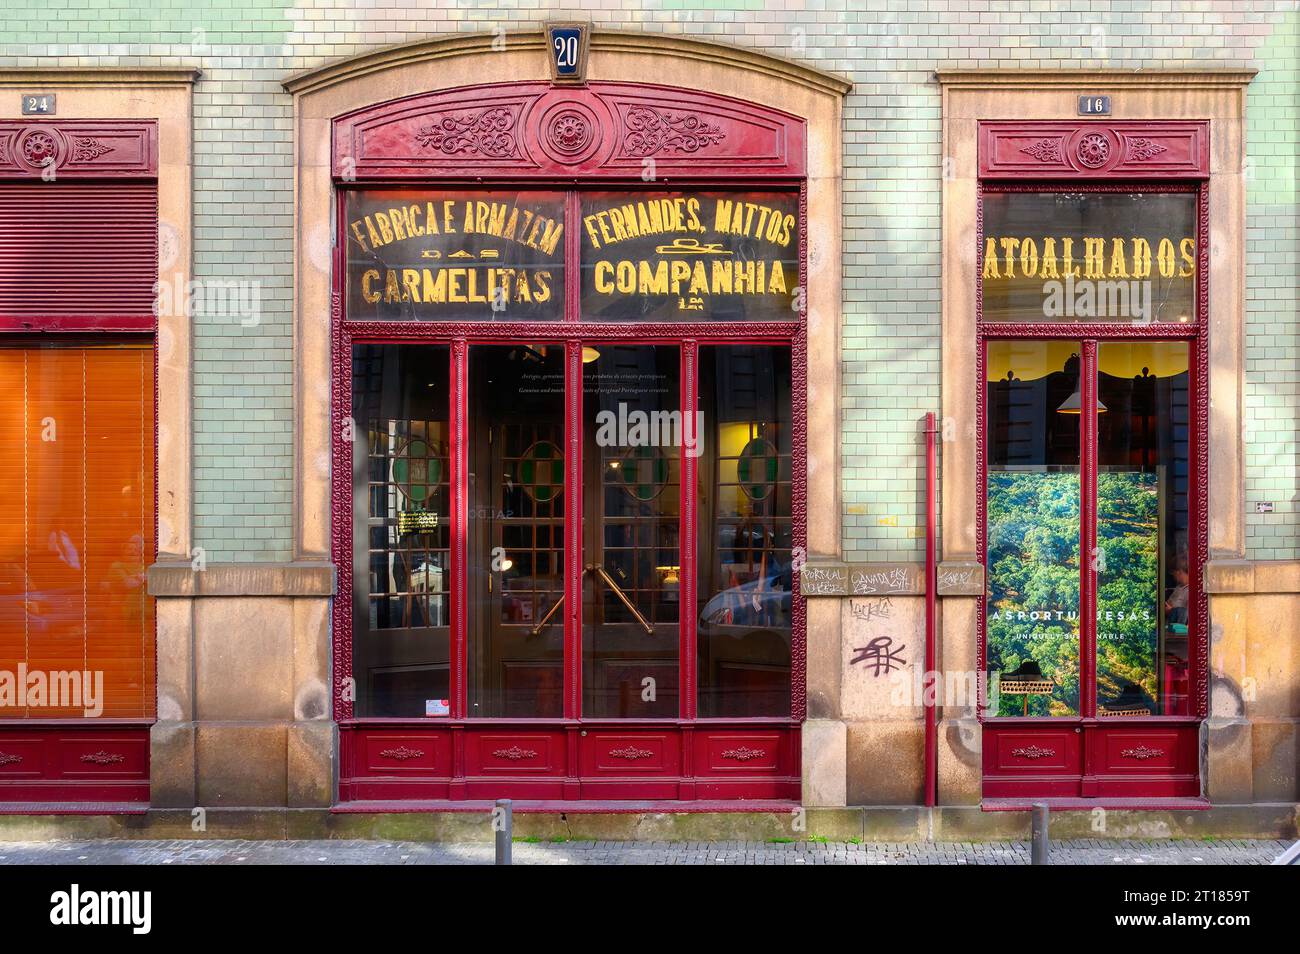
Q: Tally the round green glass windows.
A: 4